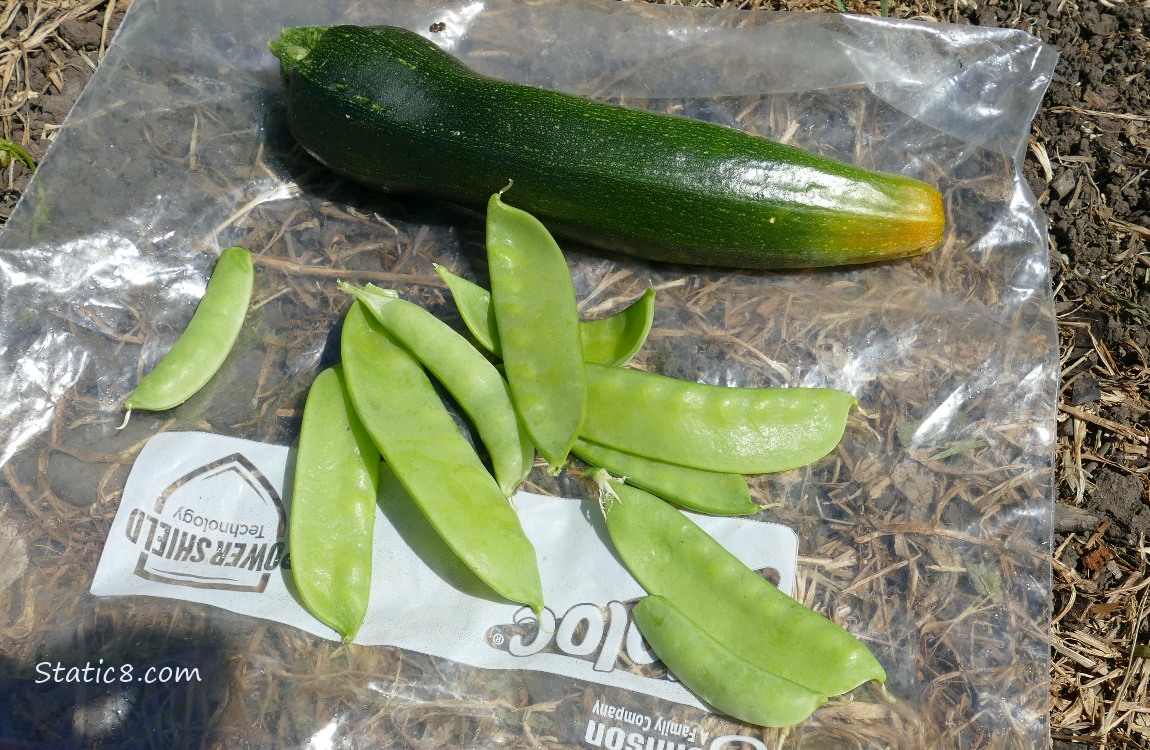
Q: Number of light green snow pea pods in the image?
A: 10